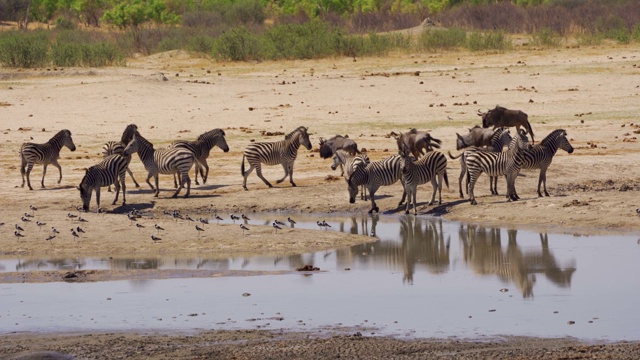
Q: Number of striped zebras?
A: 12